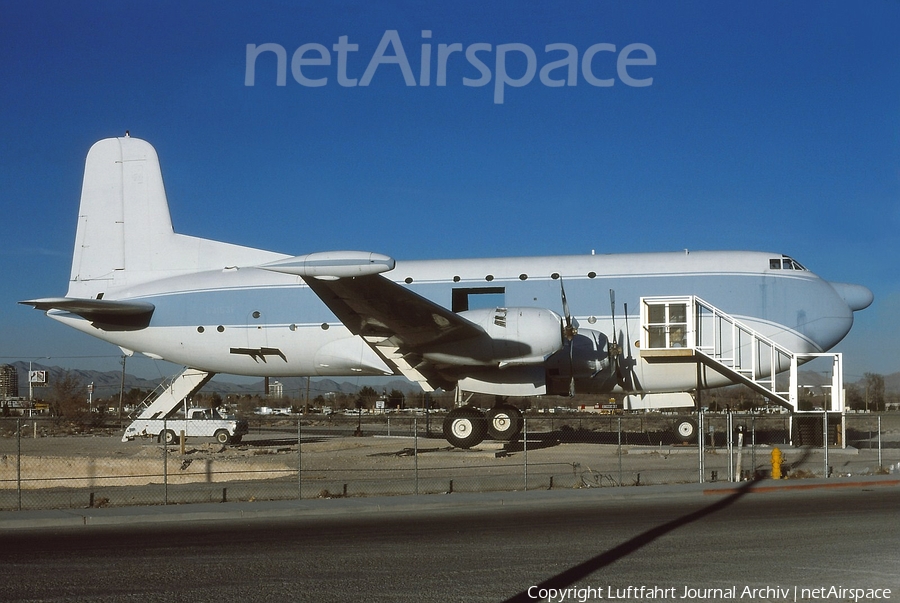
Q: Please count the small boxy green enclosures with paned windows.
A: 0